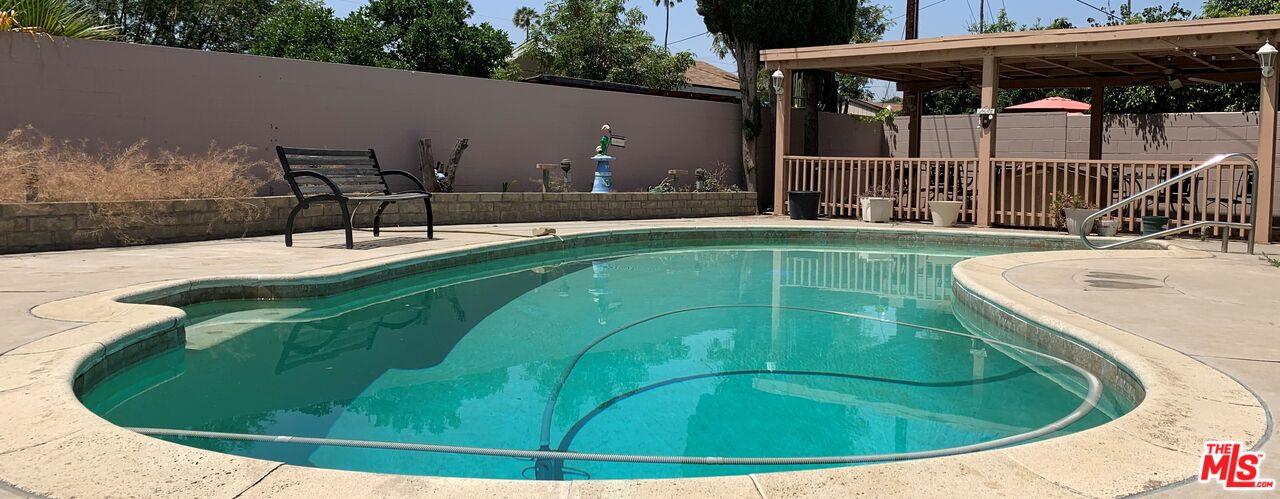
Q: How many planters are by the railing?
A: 6